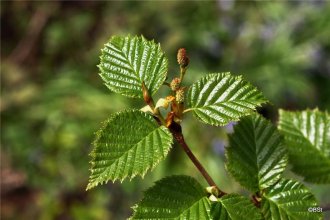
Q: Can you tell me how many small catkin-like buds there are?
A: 3